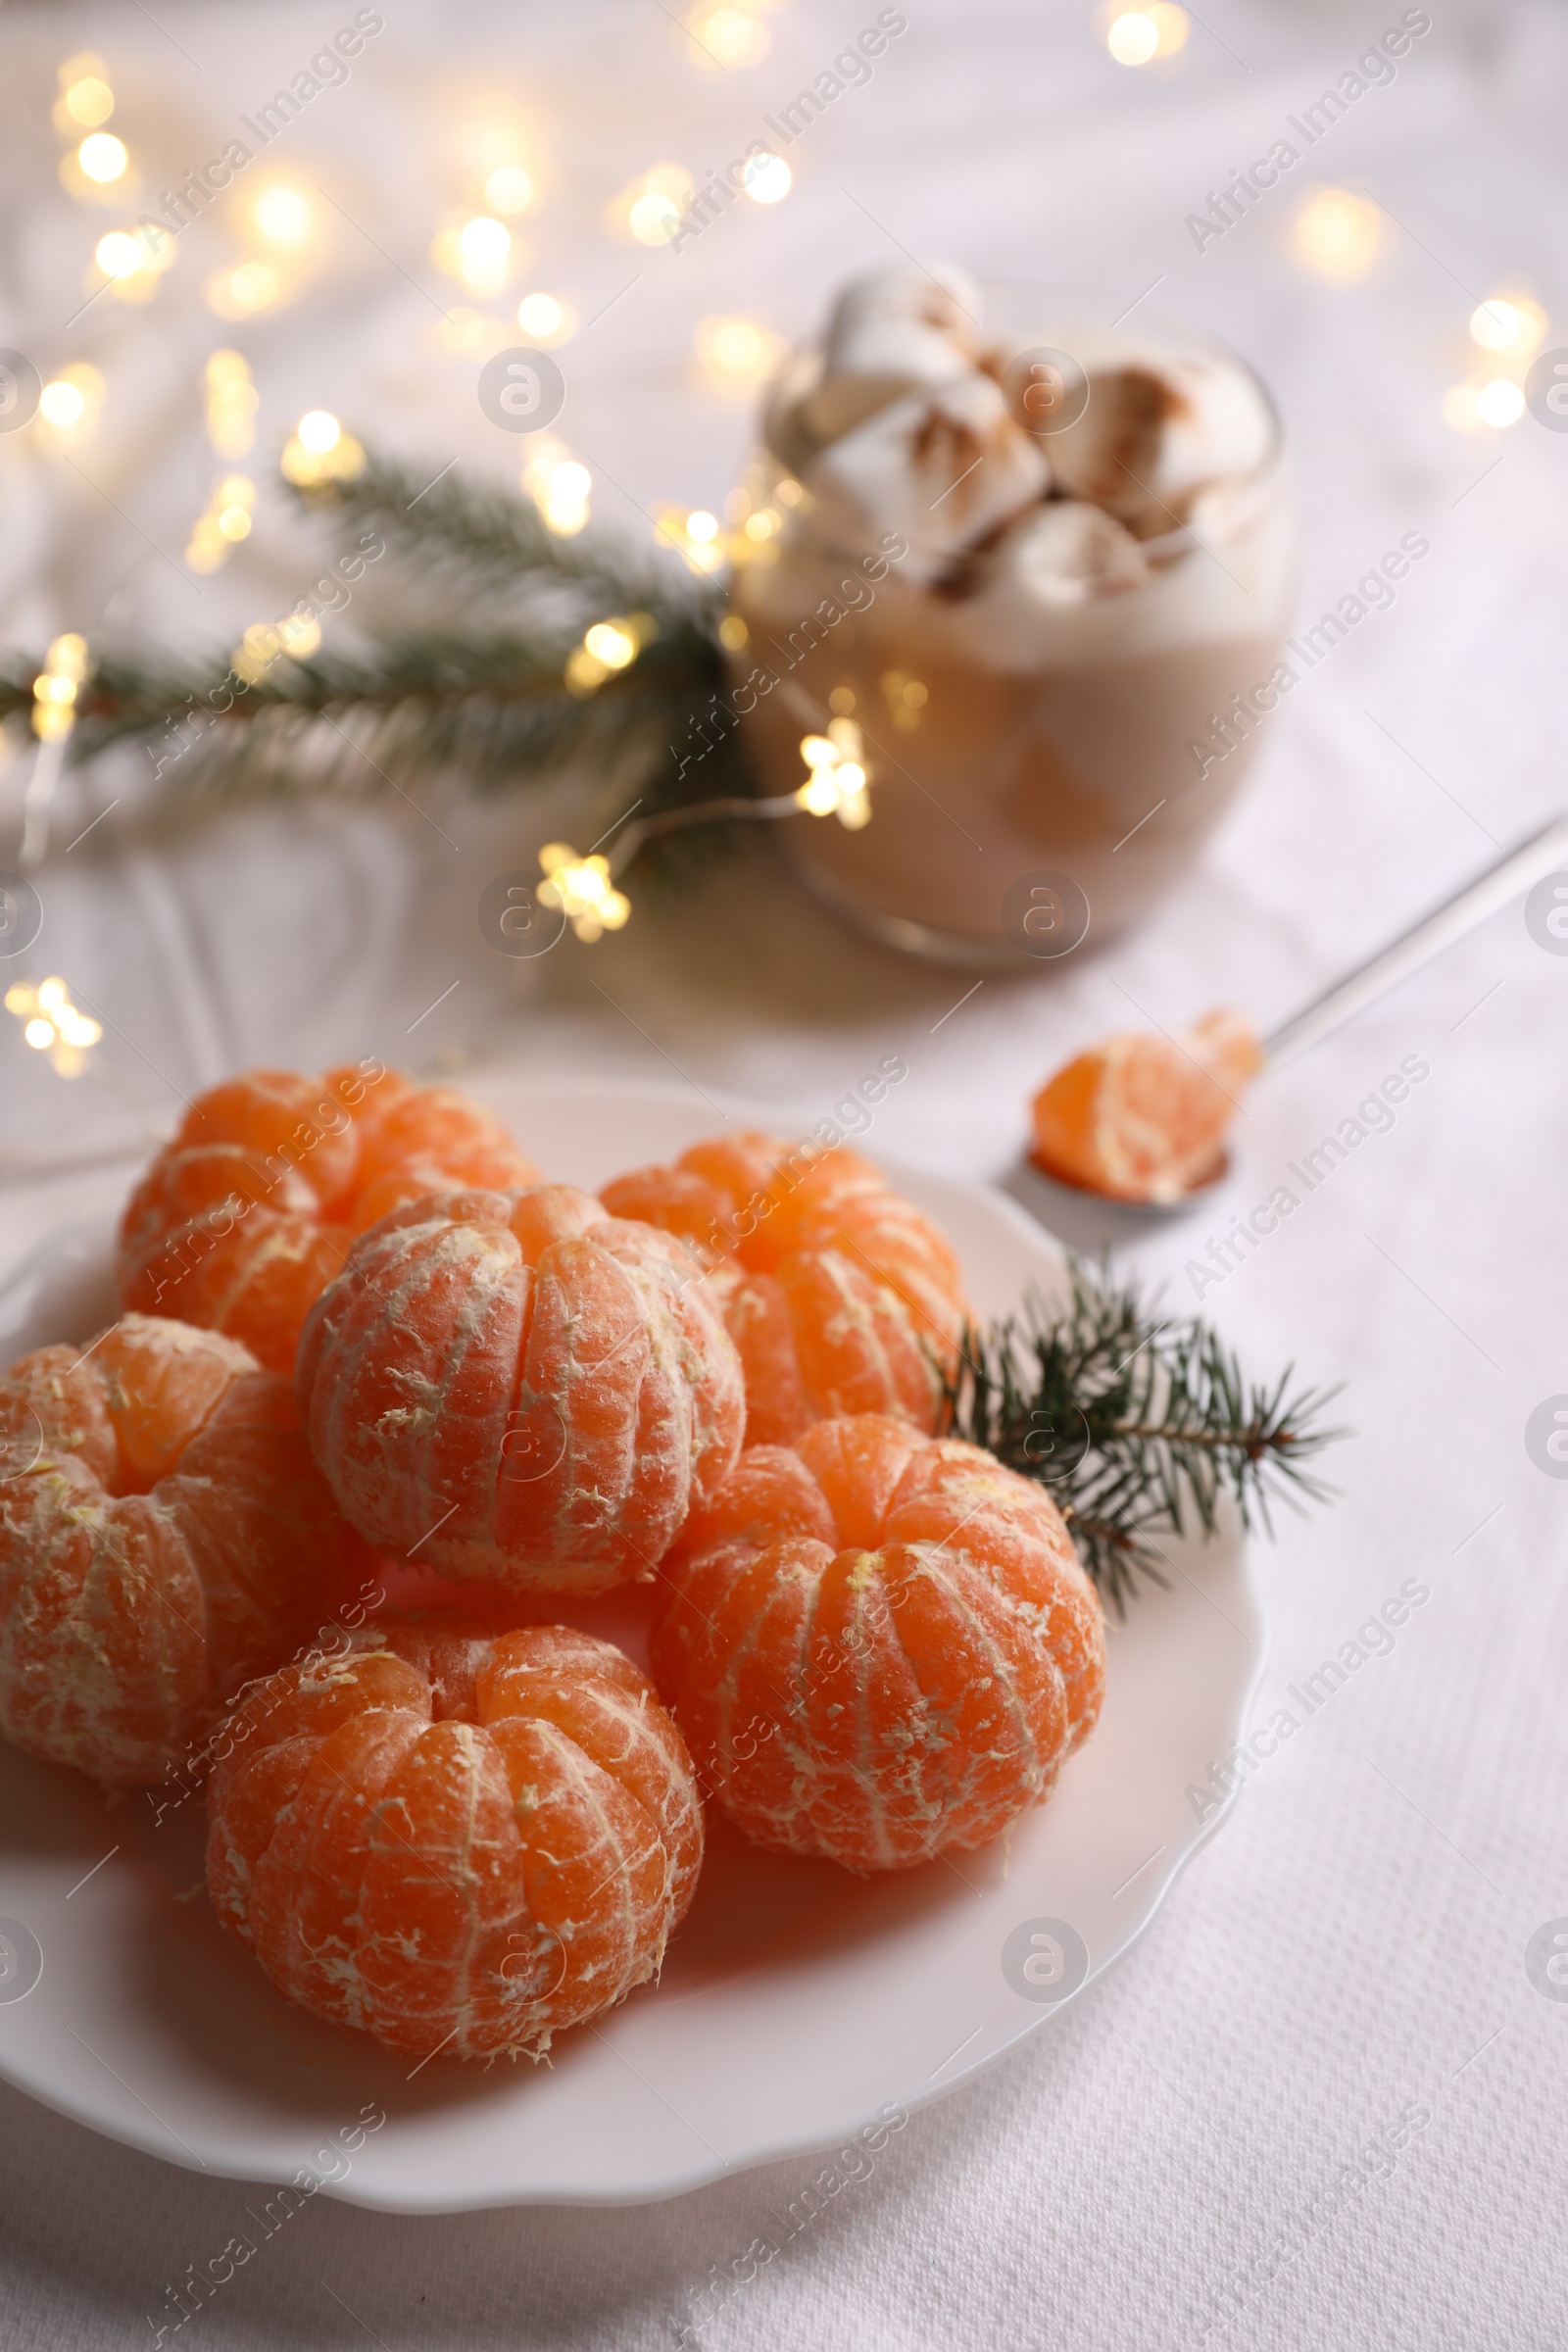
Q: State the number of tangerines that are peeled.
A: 6